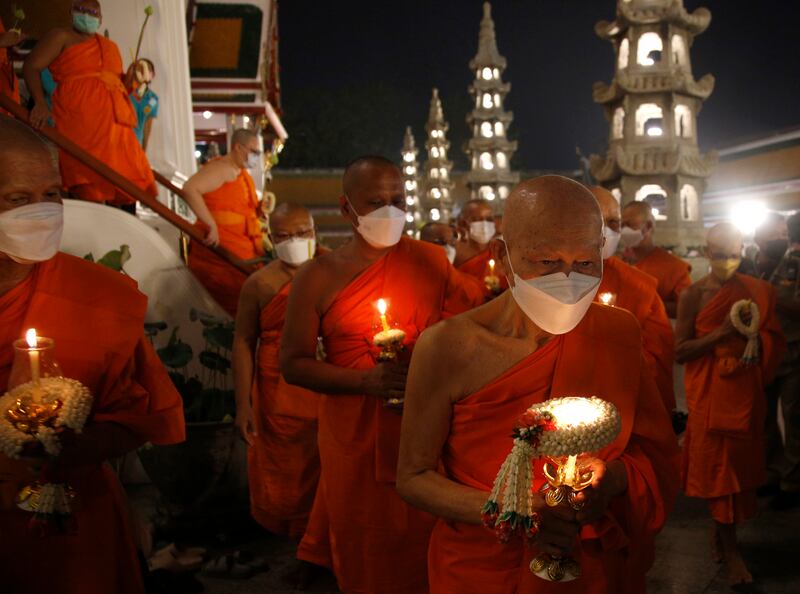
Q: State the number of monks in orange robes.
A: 12